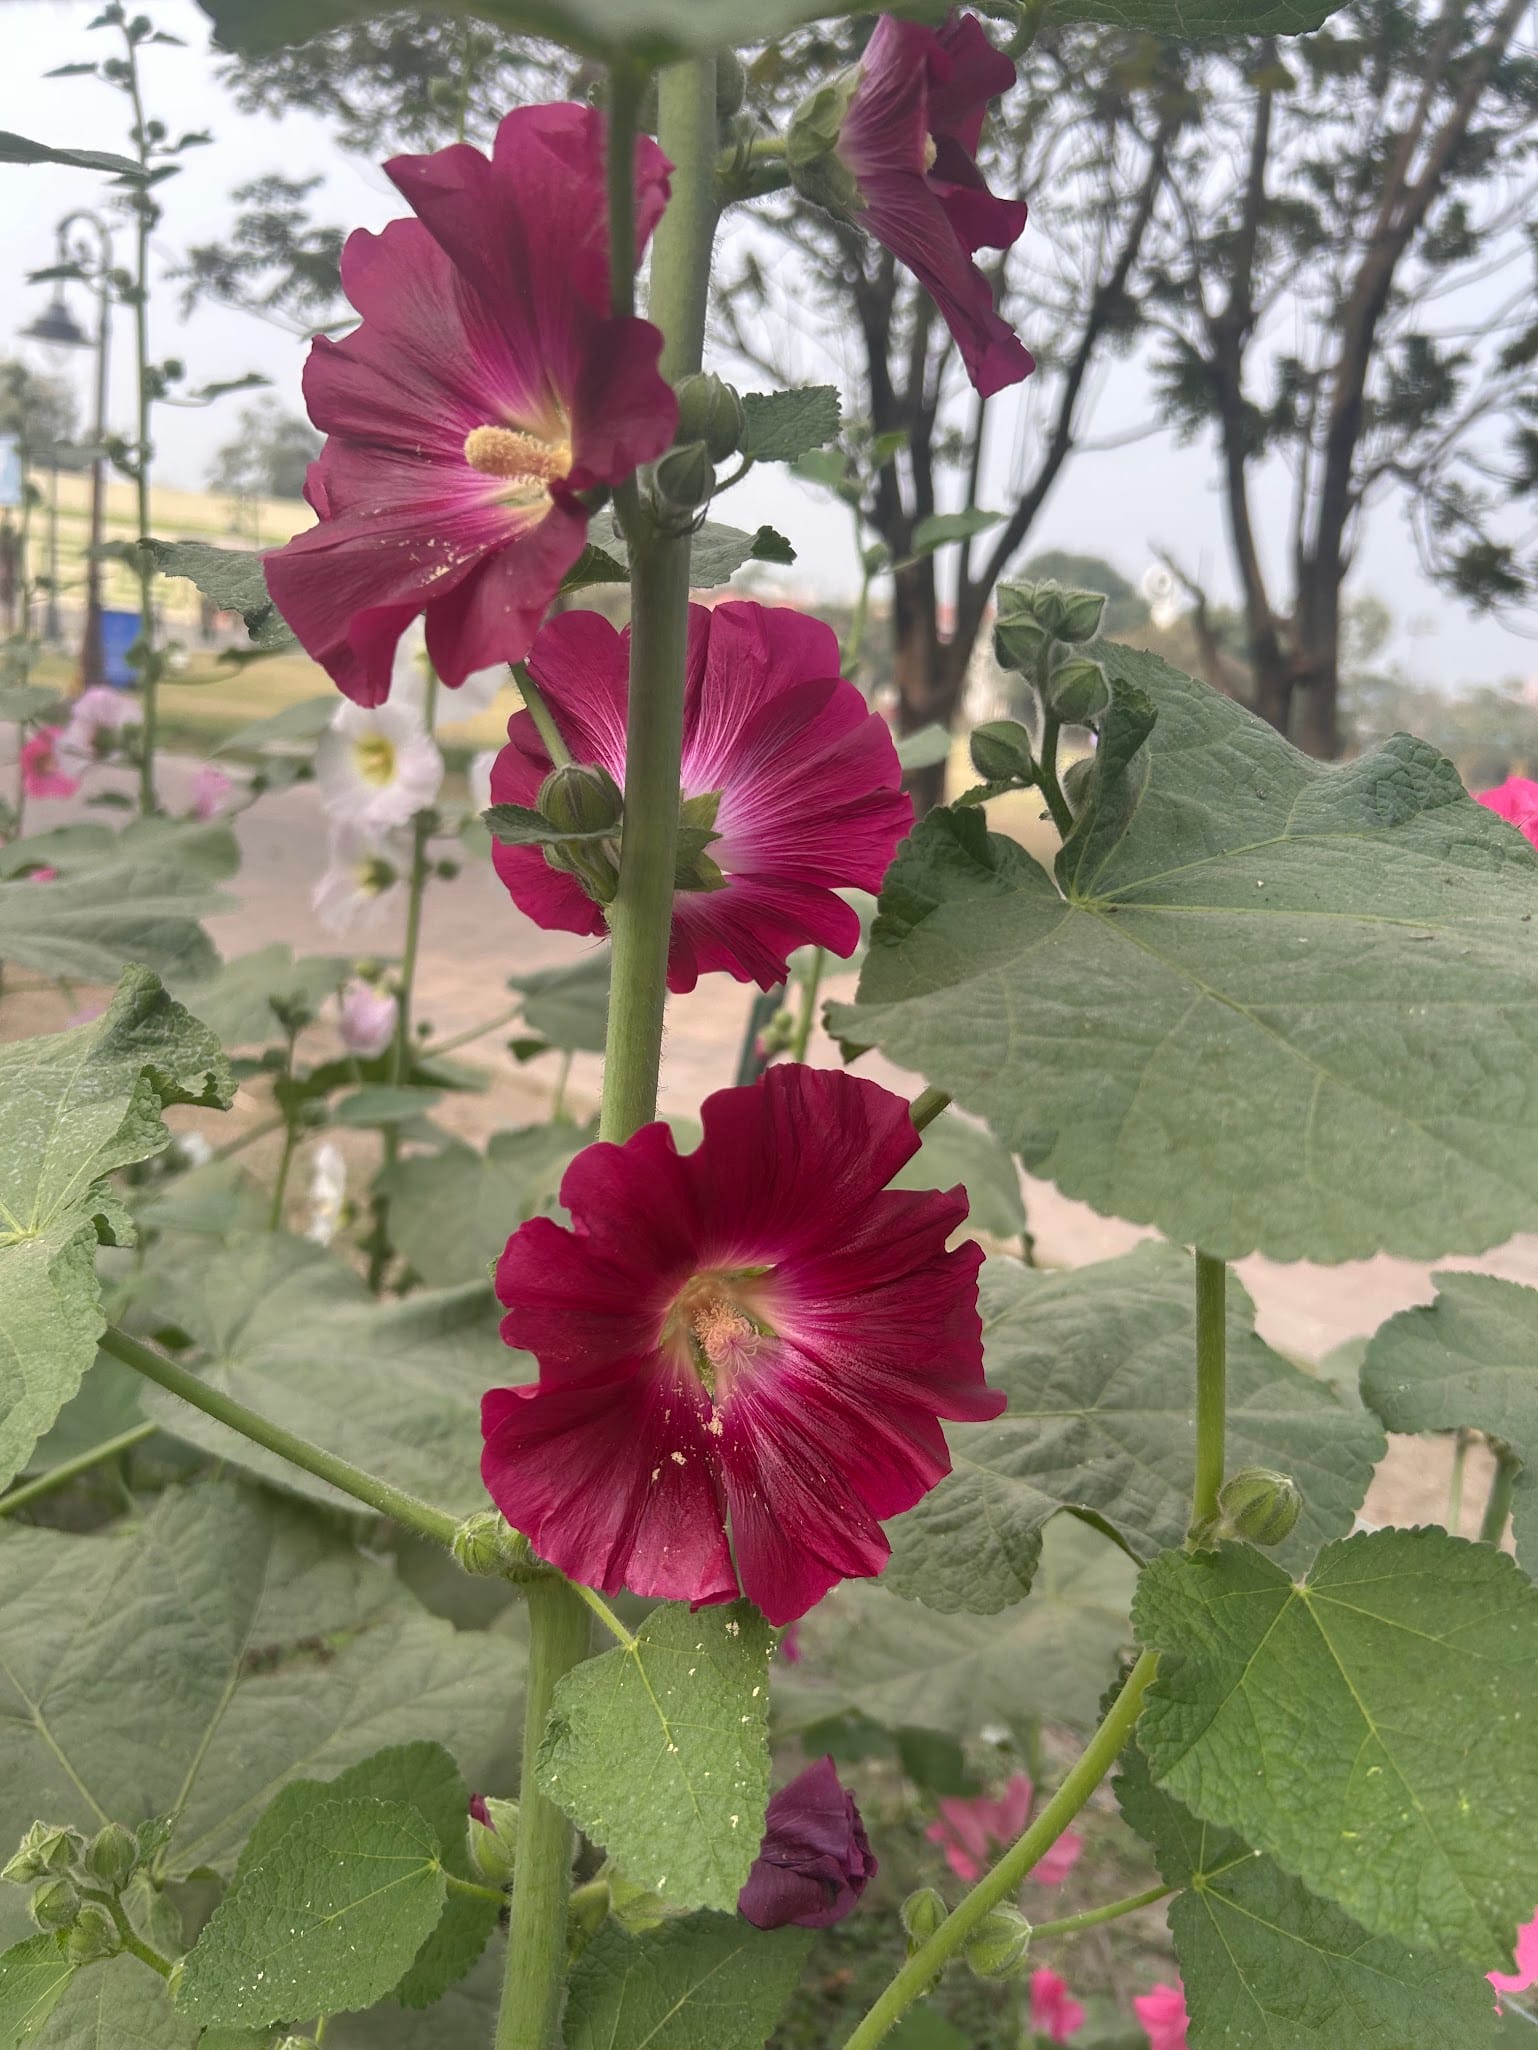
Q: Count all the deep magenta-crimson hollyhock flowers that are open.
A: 4